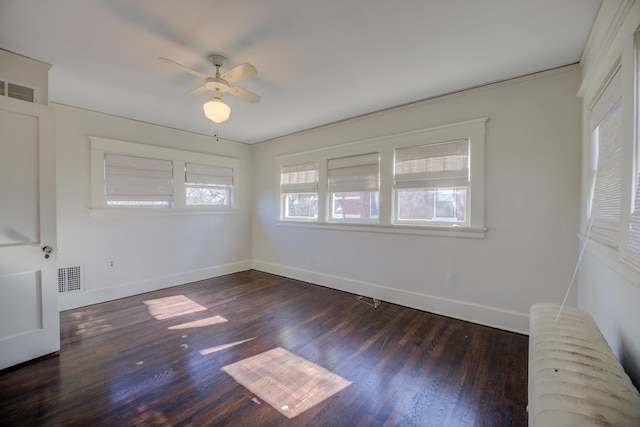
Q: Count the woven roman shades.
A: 5